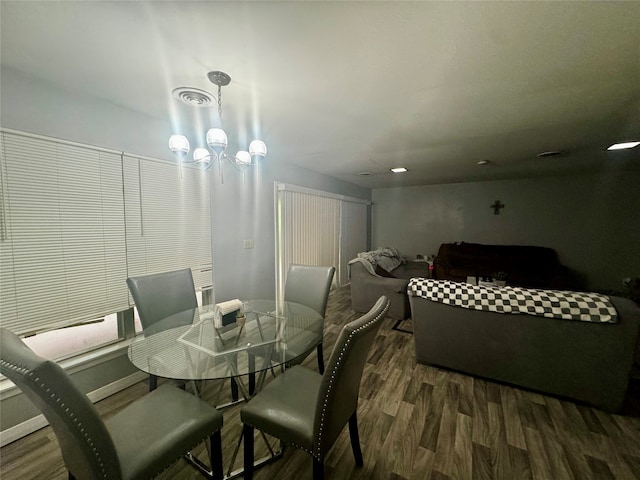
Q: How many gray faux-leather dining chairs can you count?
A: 4